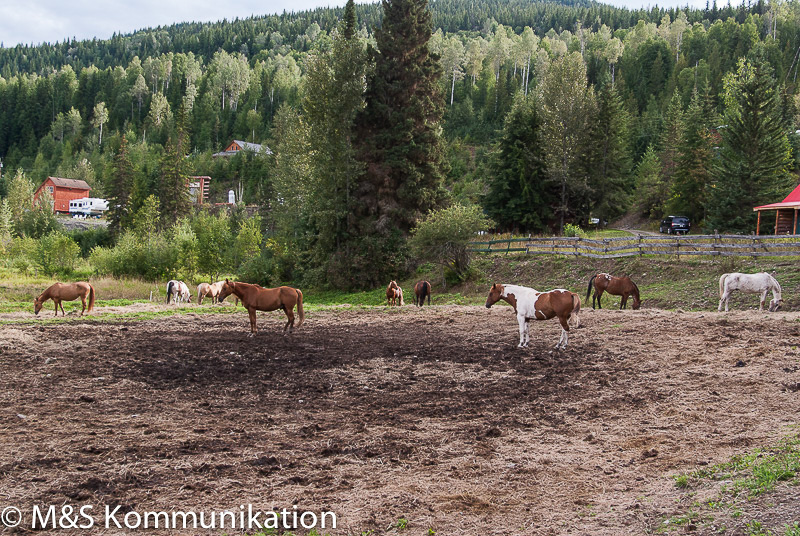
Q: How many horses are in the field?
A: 9